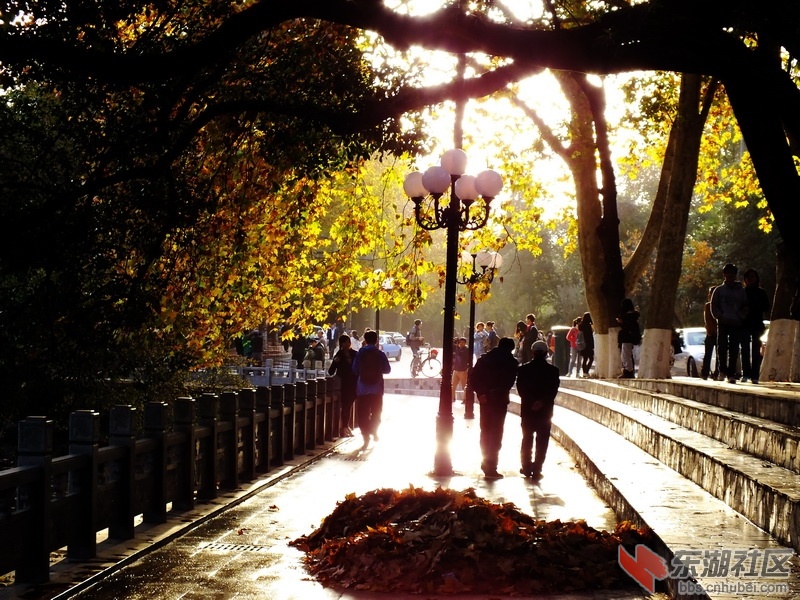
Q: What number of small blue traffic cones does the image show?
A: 0